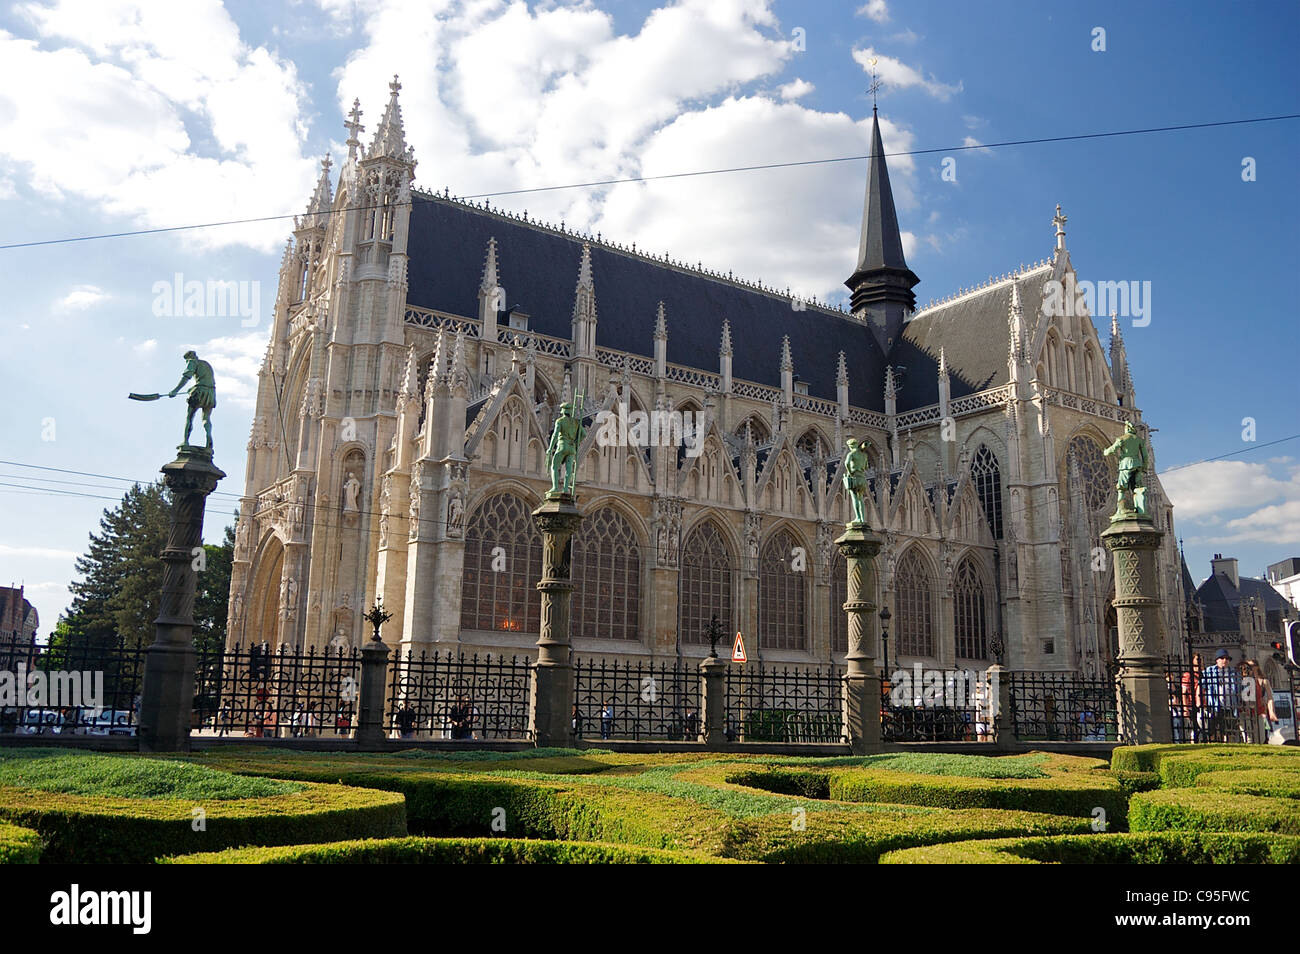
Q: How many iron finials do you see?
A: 3